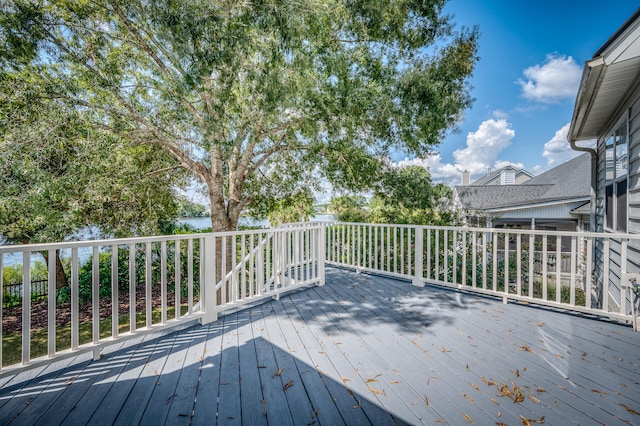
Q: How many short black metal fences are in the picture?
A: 1